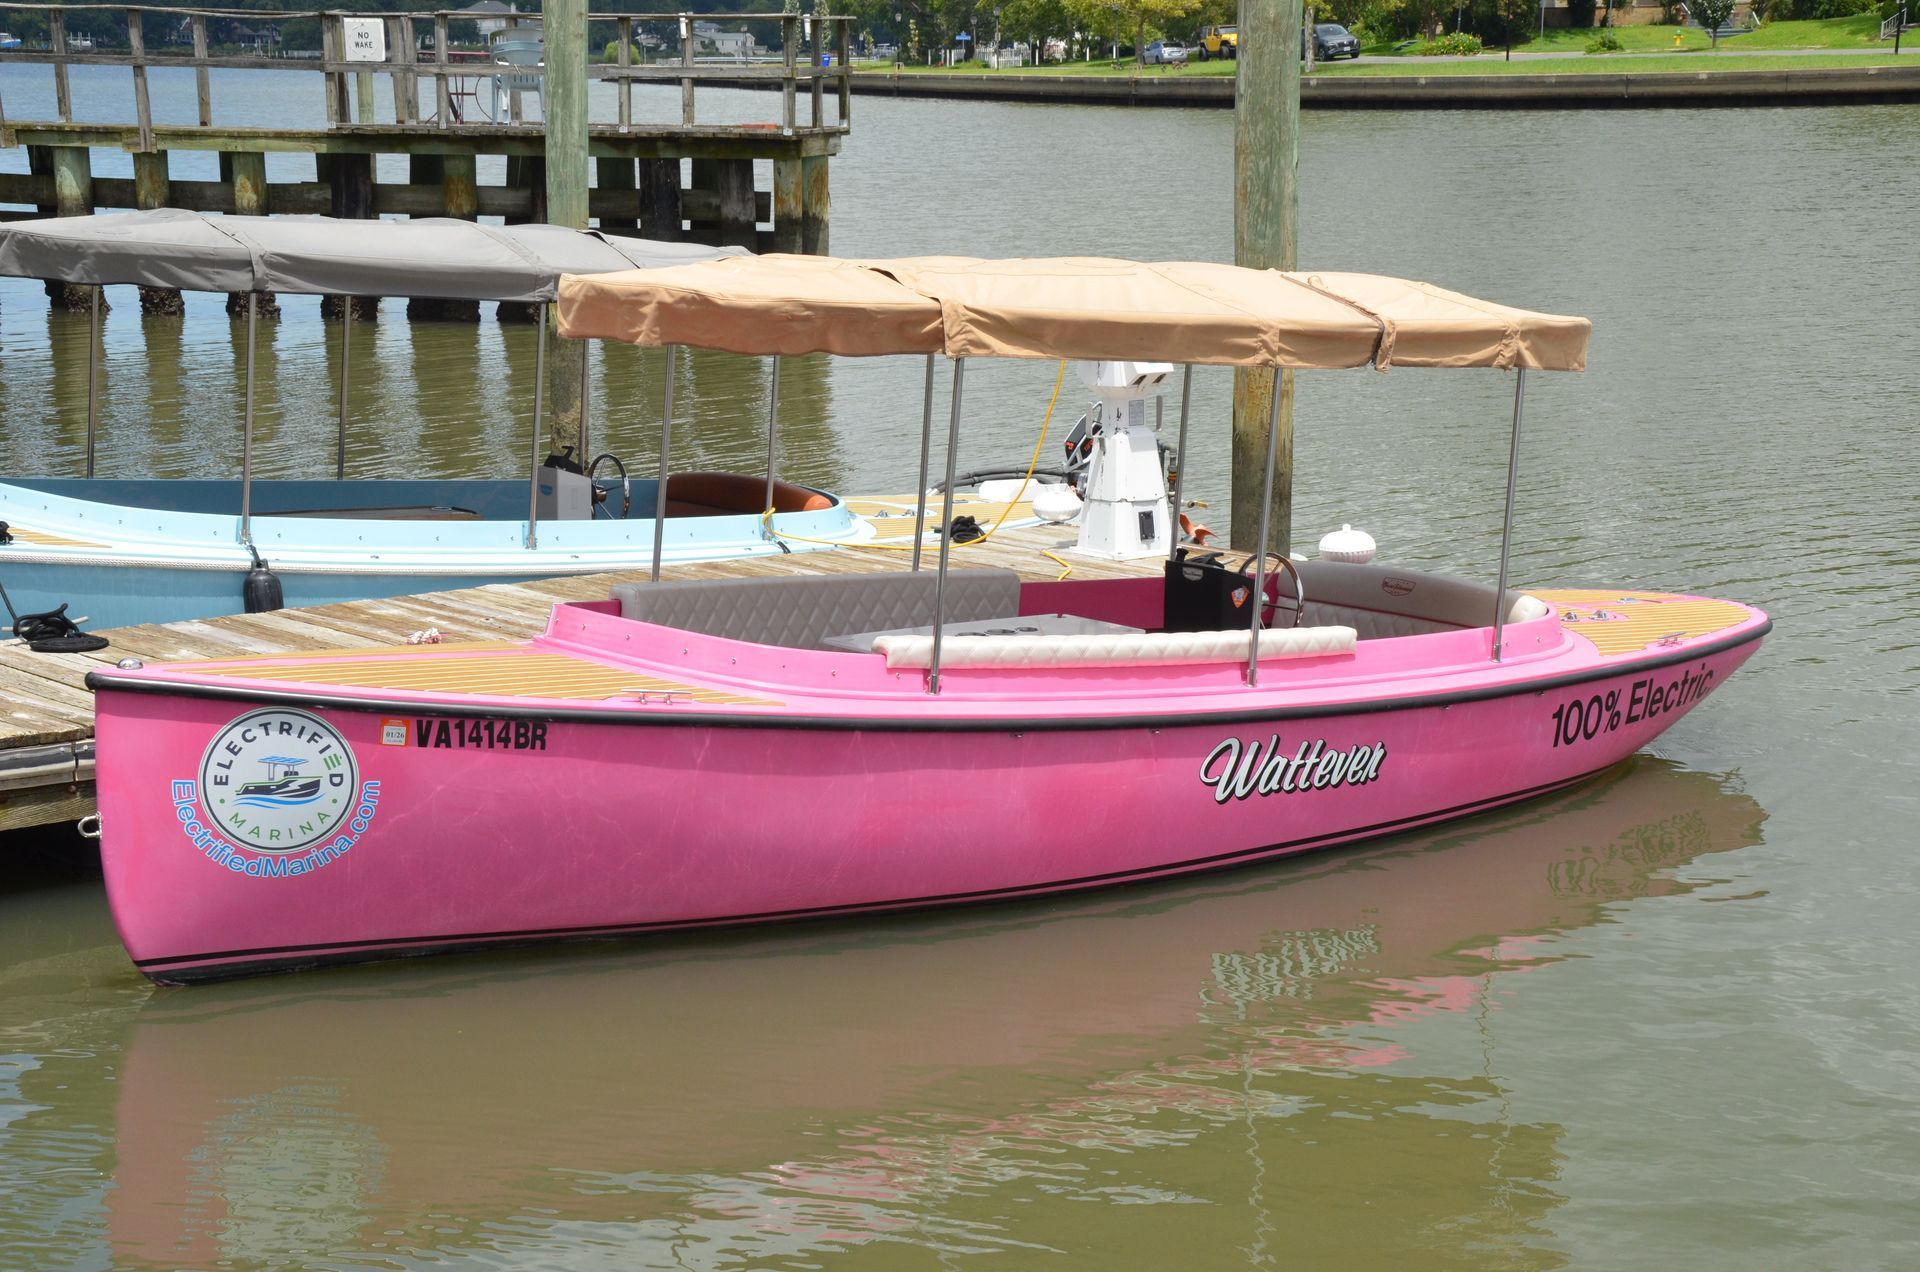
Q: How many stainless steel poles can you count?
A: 12